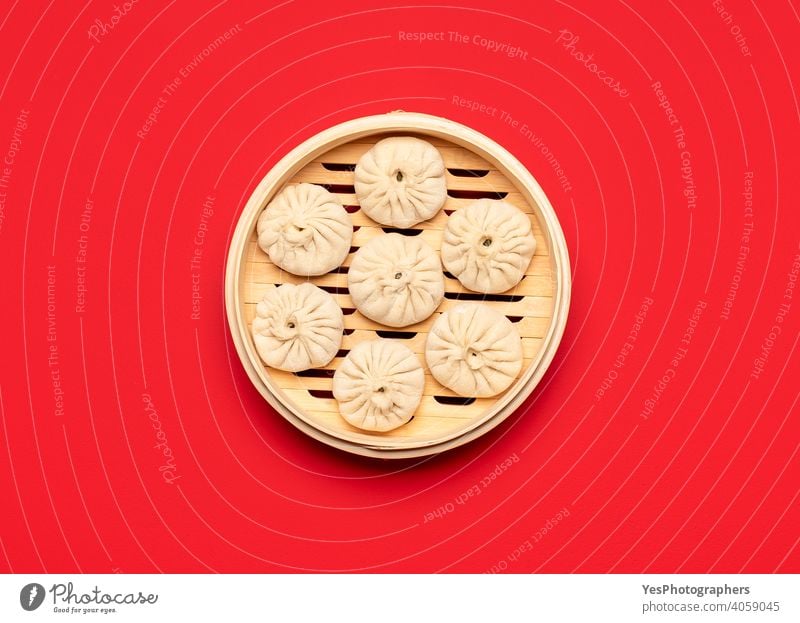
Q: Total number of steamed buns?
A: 7